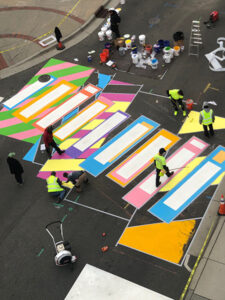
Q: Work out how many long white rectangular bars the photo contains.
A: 9